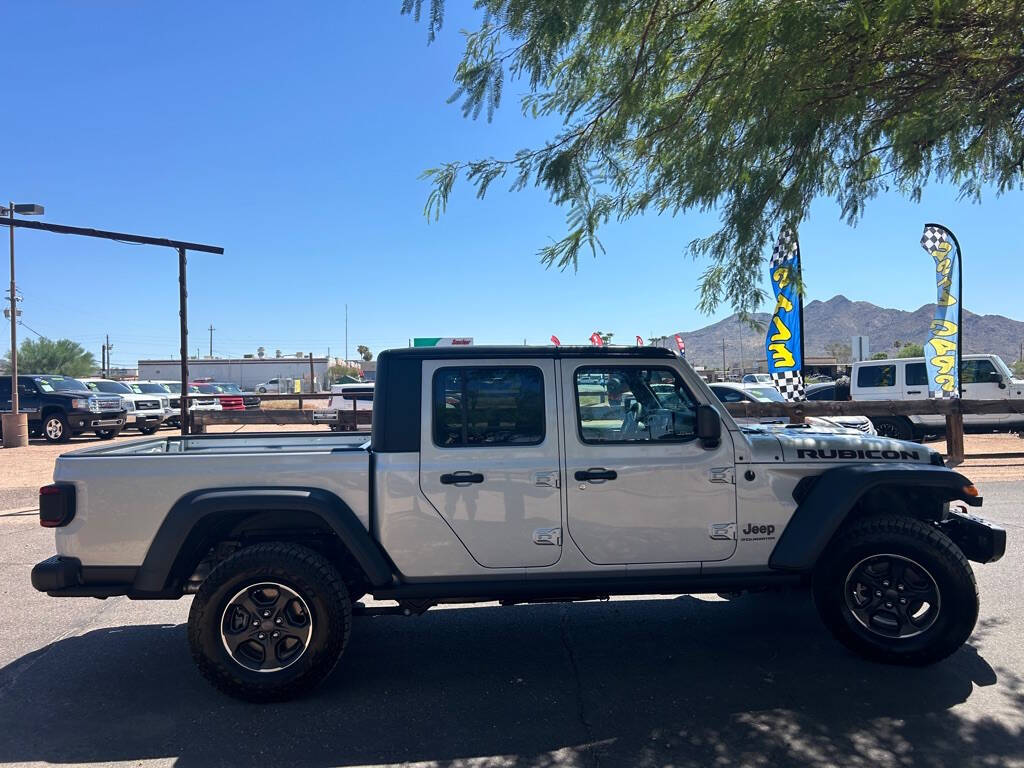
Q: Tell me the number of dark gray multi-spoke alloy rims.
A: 2